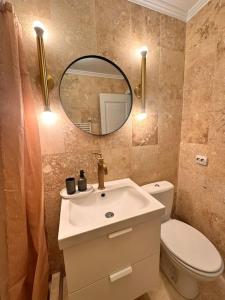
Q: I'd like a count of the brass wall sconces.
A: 2